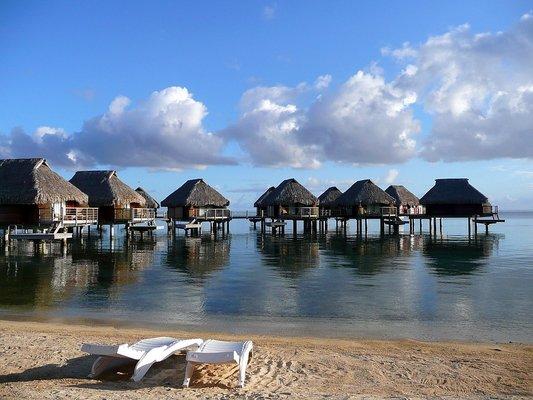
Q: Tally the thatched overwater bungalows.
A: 10